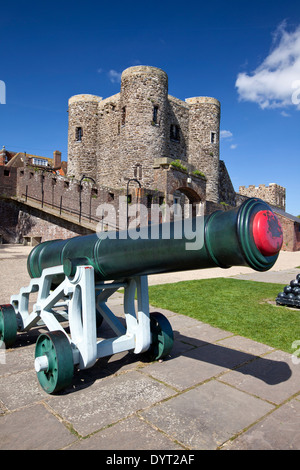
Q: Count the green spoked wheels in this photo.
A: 3